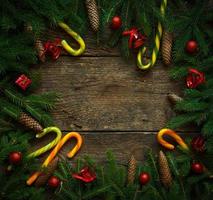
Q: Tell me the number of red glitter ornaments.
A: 6